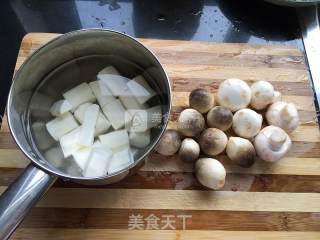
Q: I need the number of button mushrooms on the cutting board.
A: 13